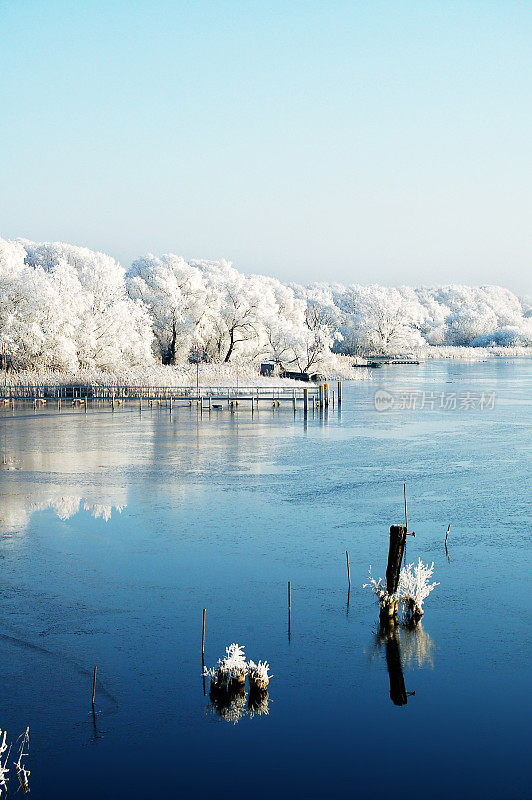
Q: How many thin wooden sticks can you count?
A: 6